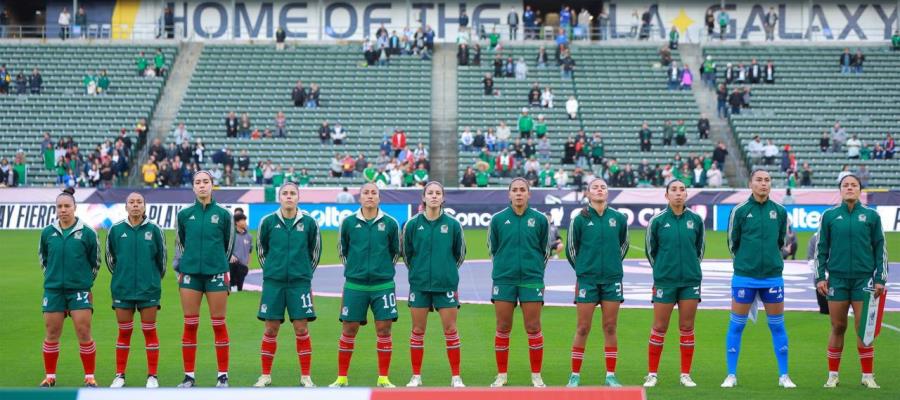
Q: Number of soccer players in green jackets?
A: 11